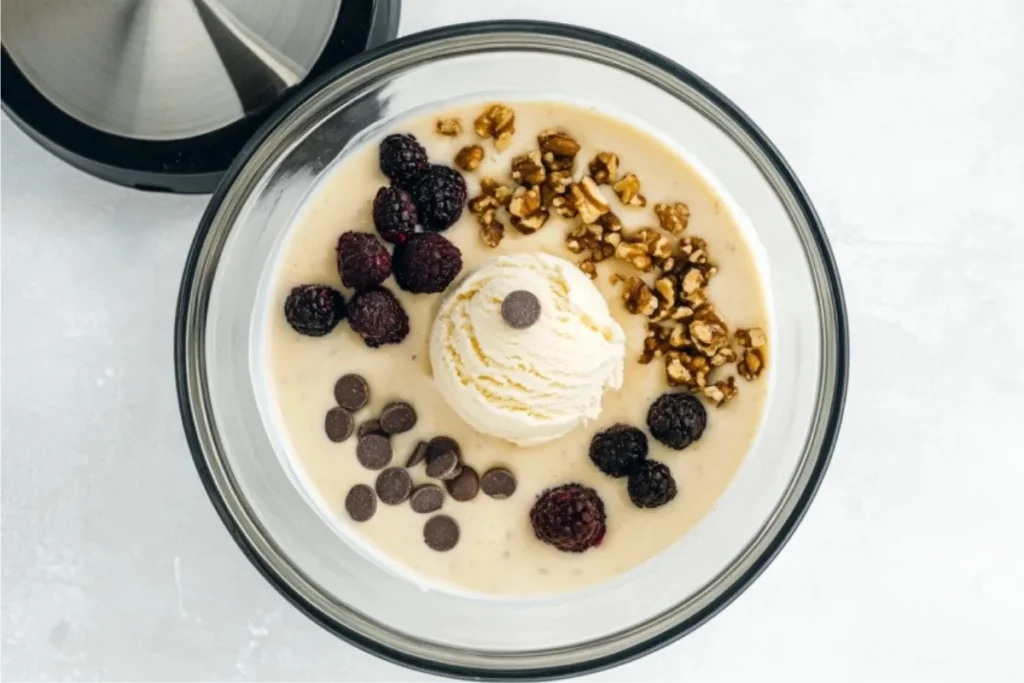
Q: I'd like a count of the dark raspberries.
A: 11